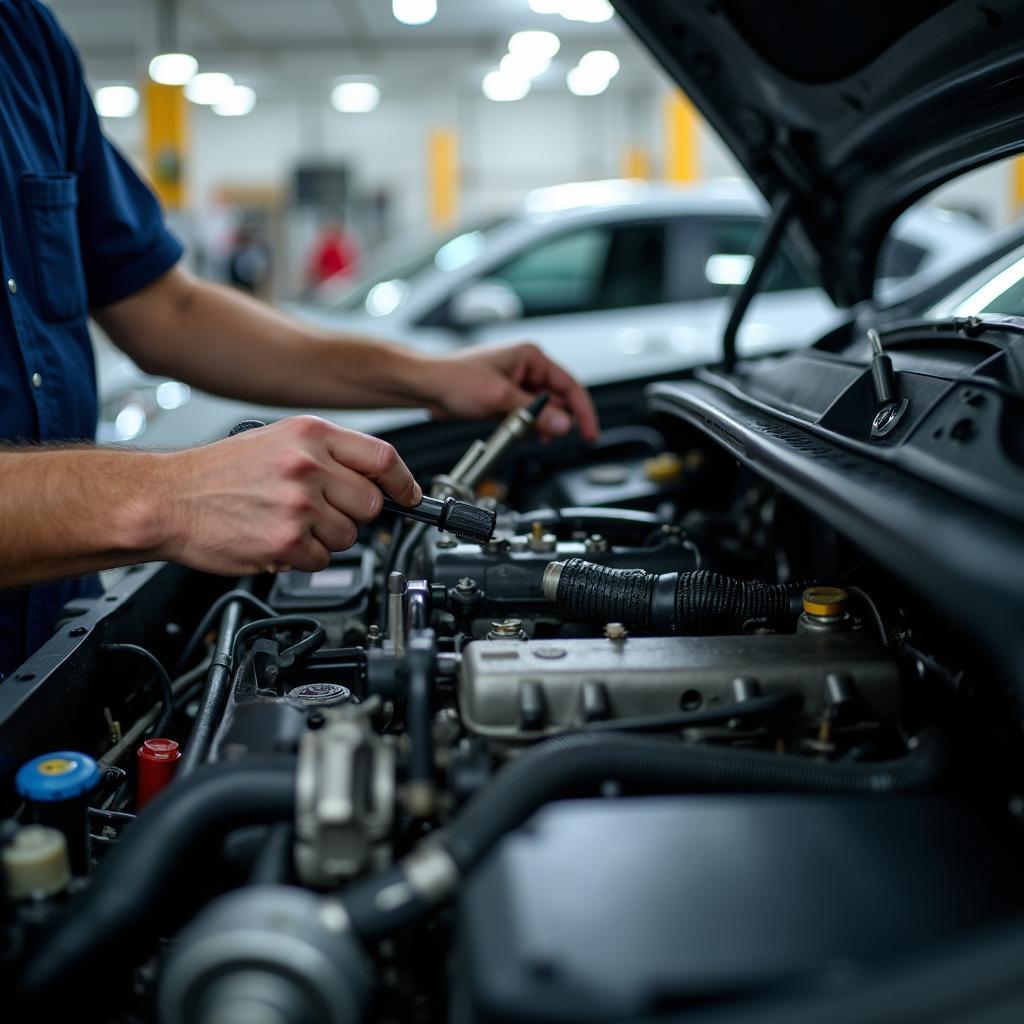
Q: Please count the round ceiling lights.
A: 13